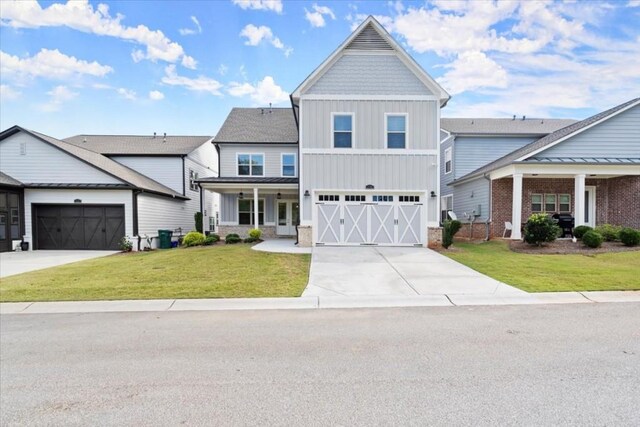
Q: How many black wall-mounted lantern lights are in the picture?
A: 2